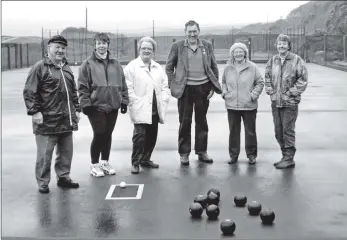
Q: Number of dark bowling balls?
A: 9